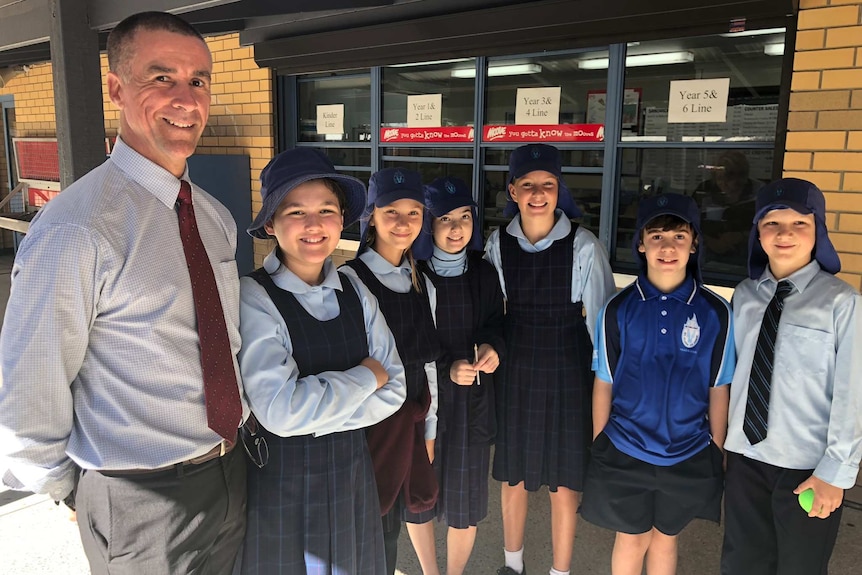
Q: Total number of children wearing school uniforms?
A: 6